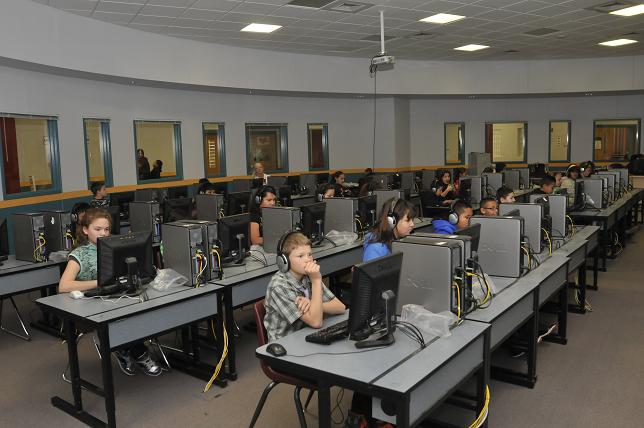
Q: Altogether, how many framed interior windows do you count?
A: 10